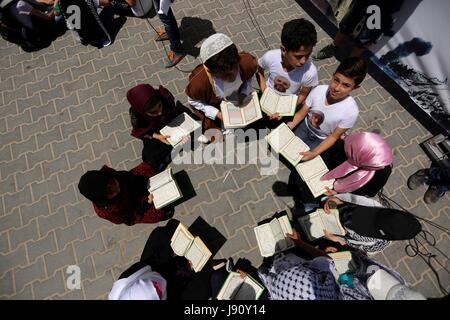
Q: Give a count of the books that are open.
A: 11